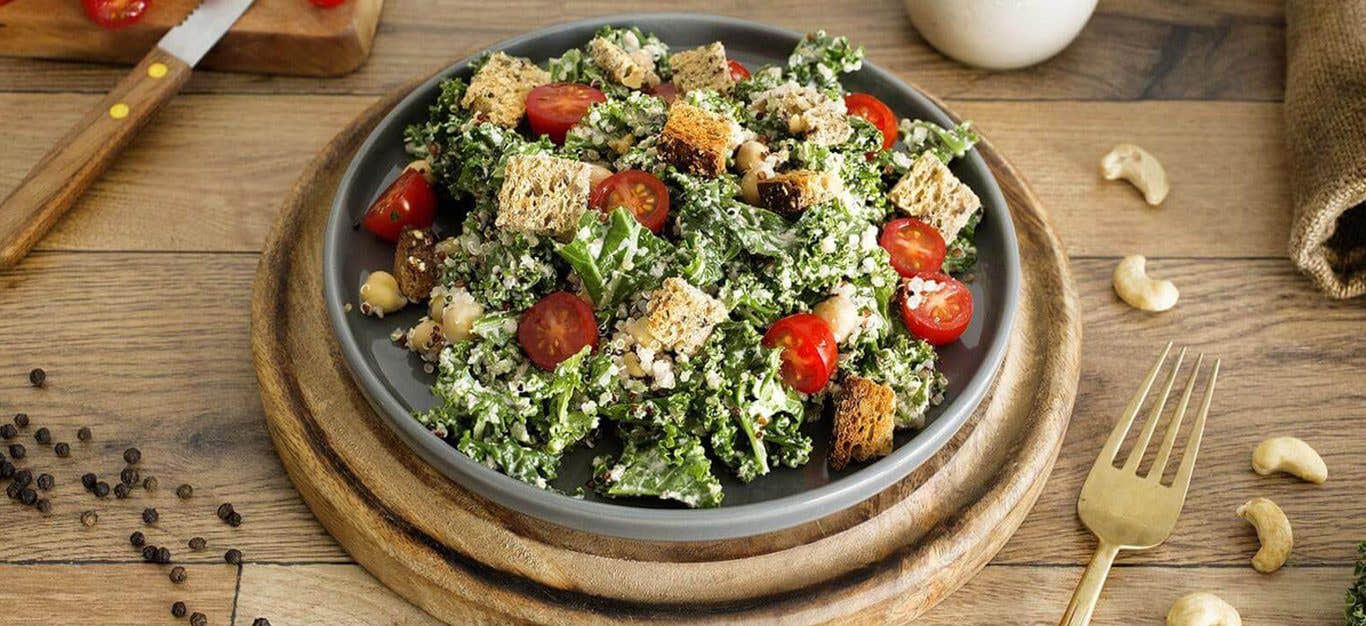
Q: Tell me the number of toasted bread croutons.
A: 11